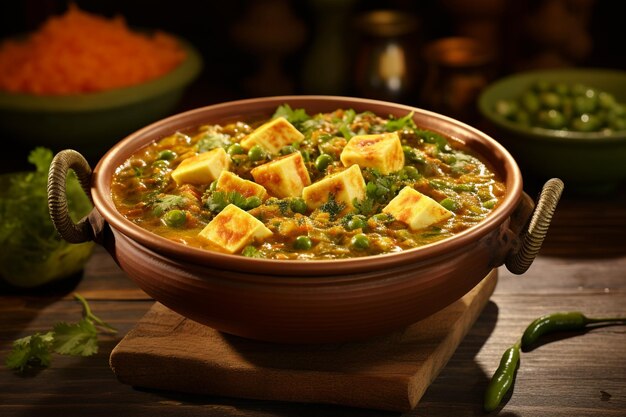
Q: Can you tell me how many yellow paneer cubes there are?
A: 8